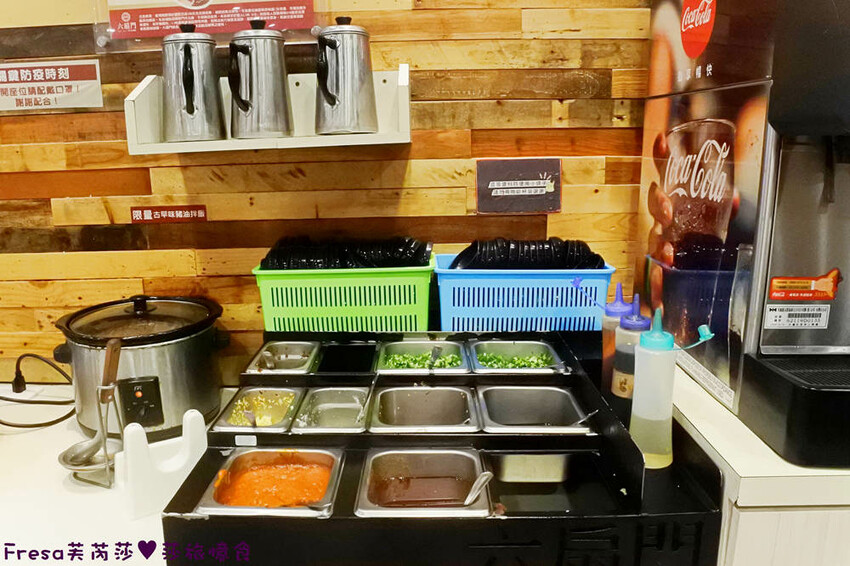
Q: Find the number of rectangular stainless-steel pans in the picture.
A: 9